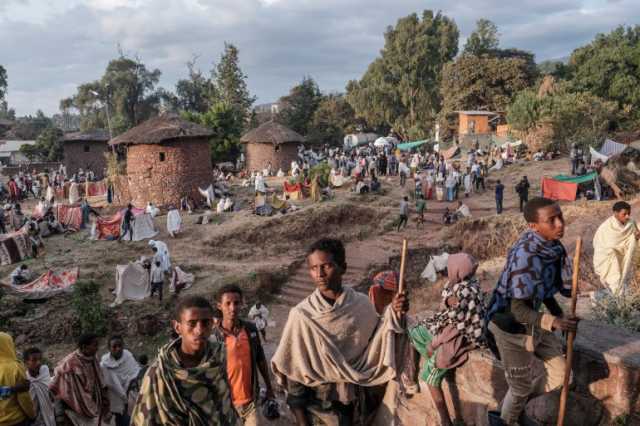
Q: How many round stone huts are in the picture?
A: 3